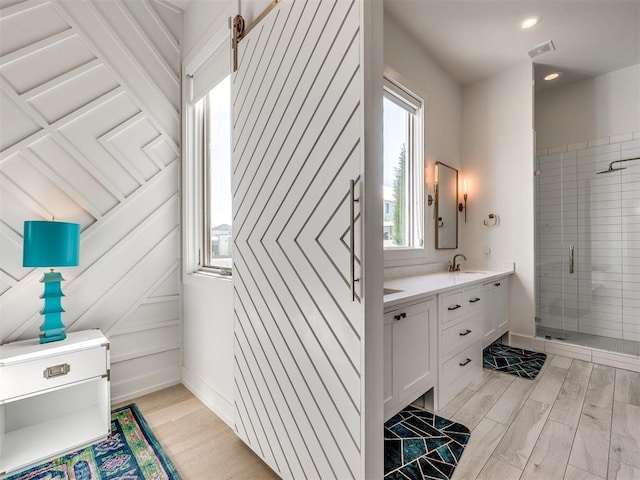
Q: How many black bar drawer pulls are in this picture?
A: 4